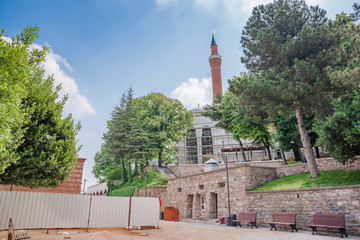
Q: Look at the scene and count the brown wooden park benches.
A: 3